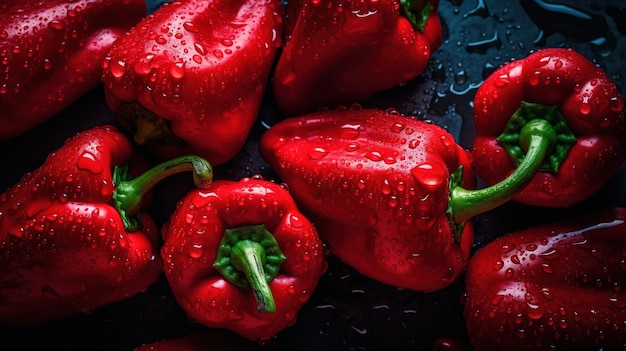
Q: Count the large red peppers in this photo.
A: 8